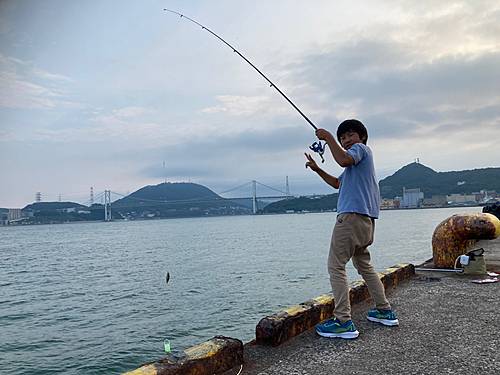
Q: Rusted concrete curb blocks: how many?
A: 2